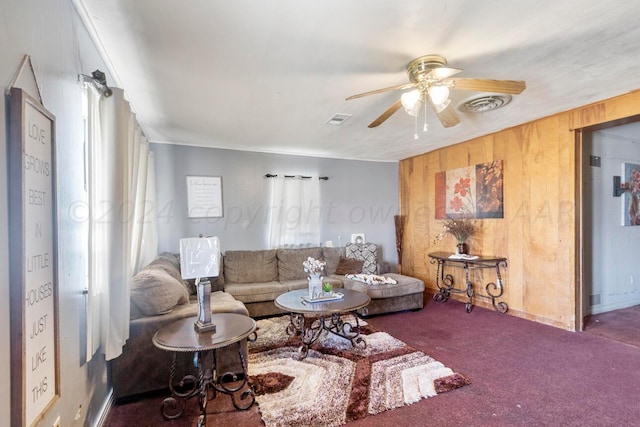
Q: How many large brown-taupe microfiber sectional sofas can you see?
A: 1